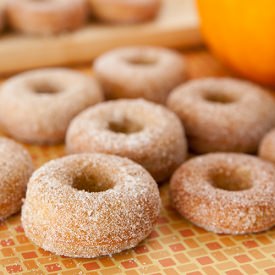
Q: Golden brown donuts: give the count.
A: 11